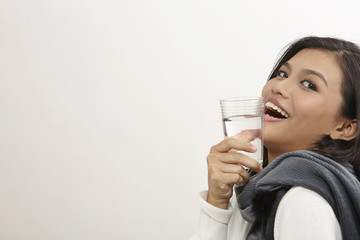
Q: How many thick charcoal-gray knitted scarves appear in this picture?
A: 1